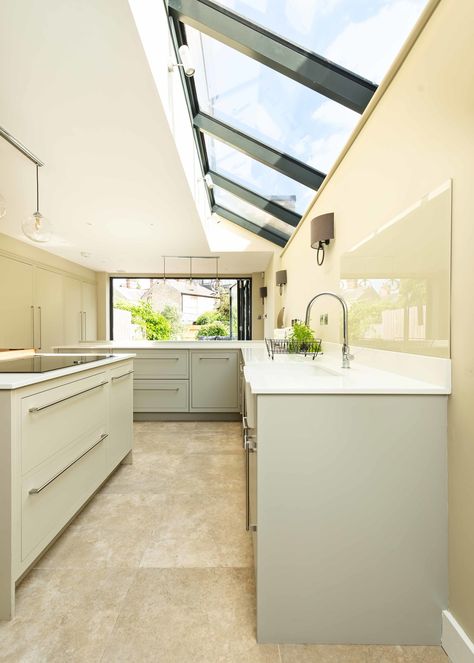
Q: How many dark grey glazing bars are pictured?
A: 4